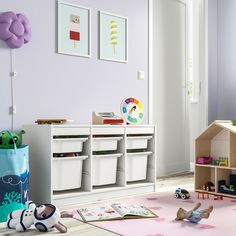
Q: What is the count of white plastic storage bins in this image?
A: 6